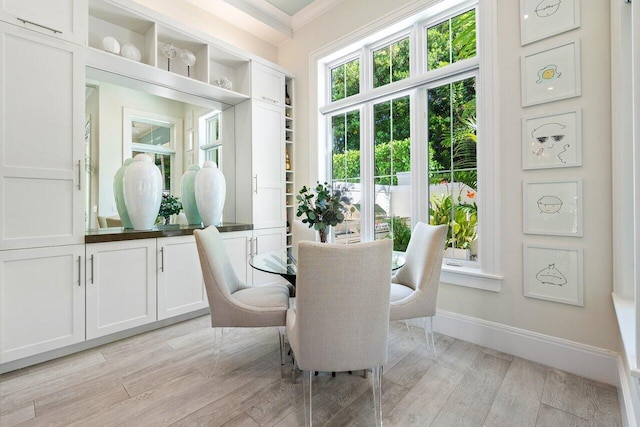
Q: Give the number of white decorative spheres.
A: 2